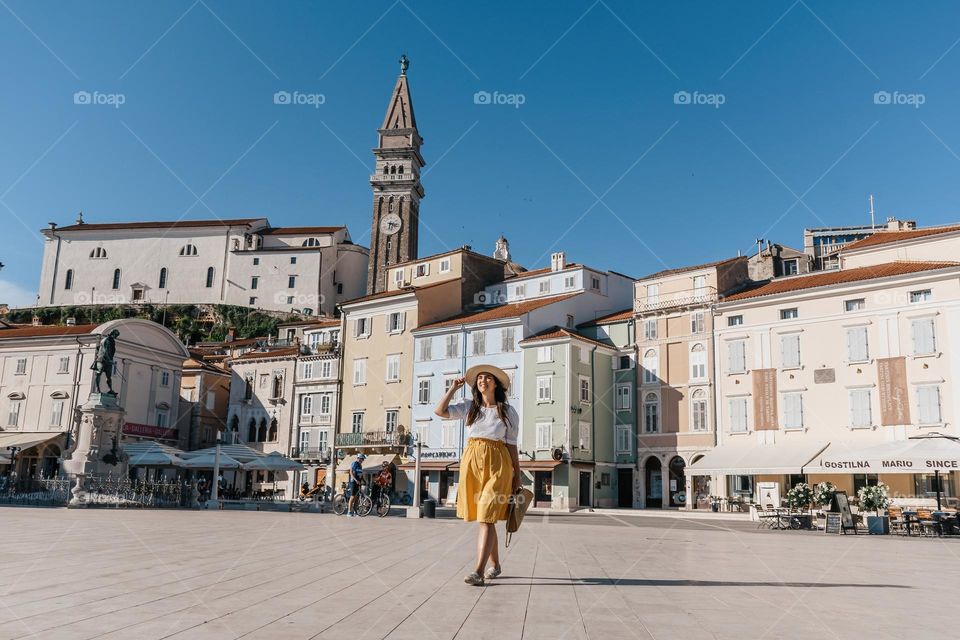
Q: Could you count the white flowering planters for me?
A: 3